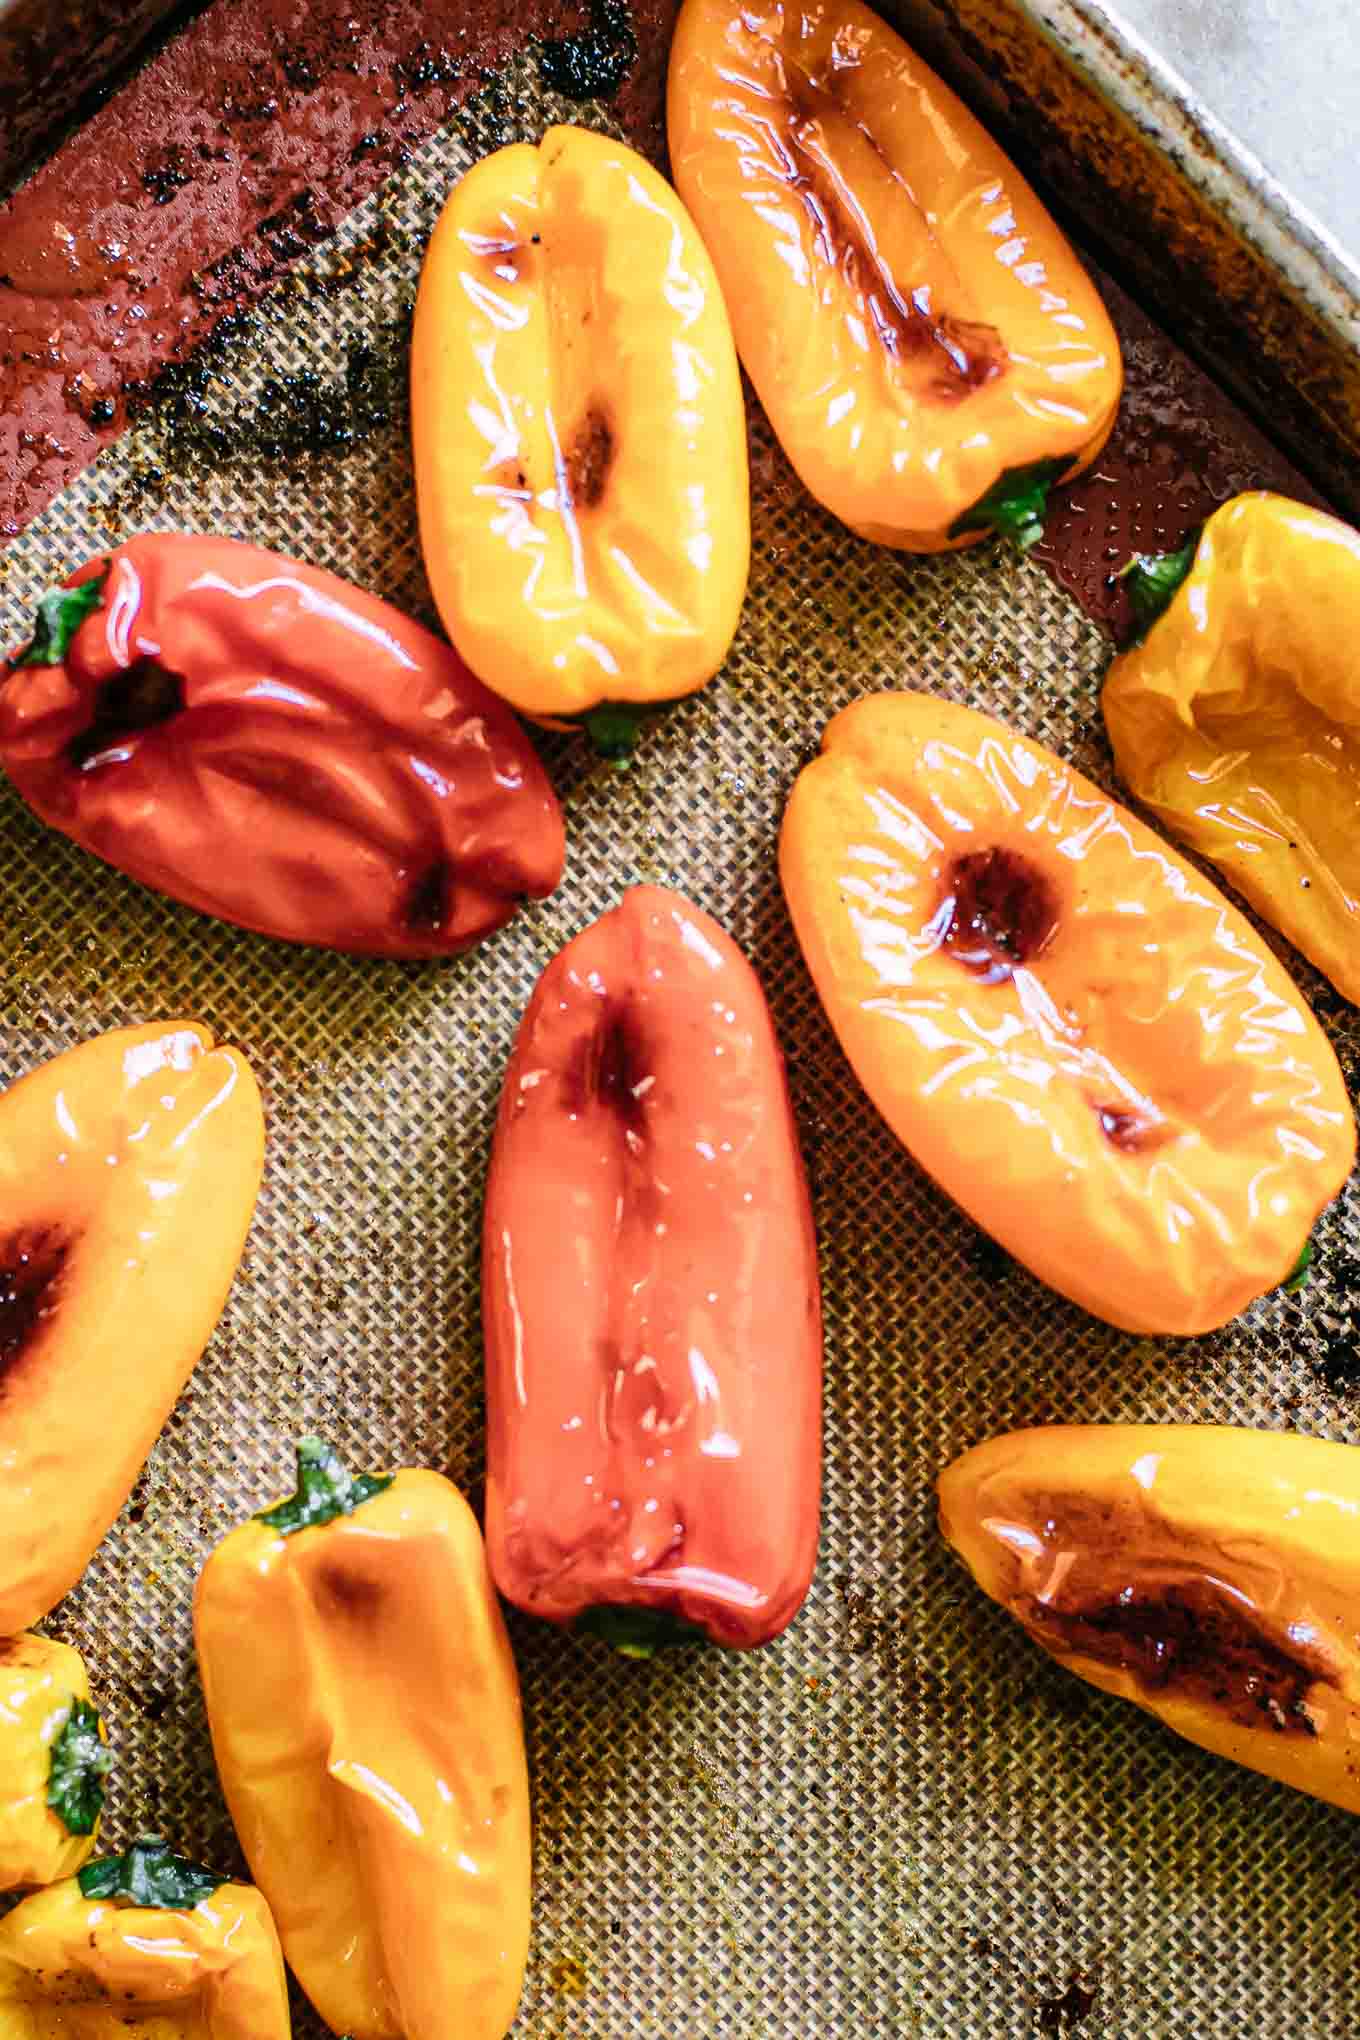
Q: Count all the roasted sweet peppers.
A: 11